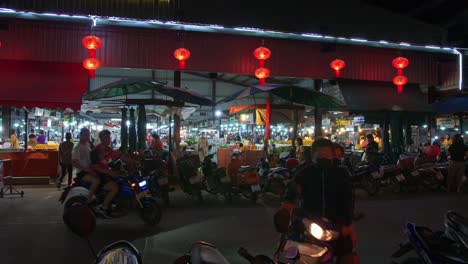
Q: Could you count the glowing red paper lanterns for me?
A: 8